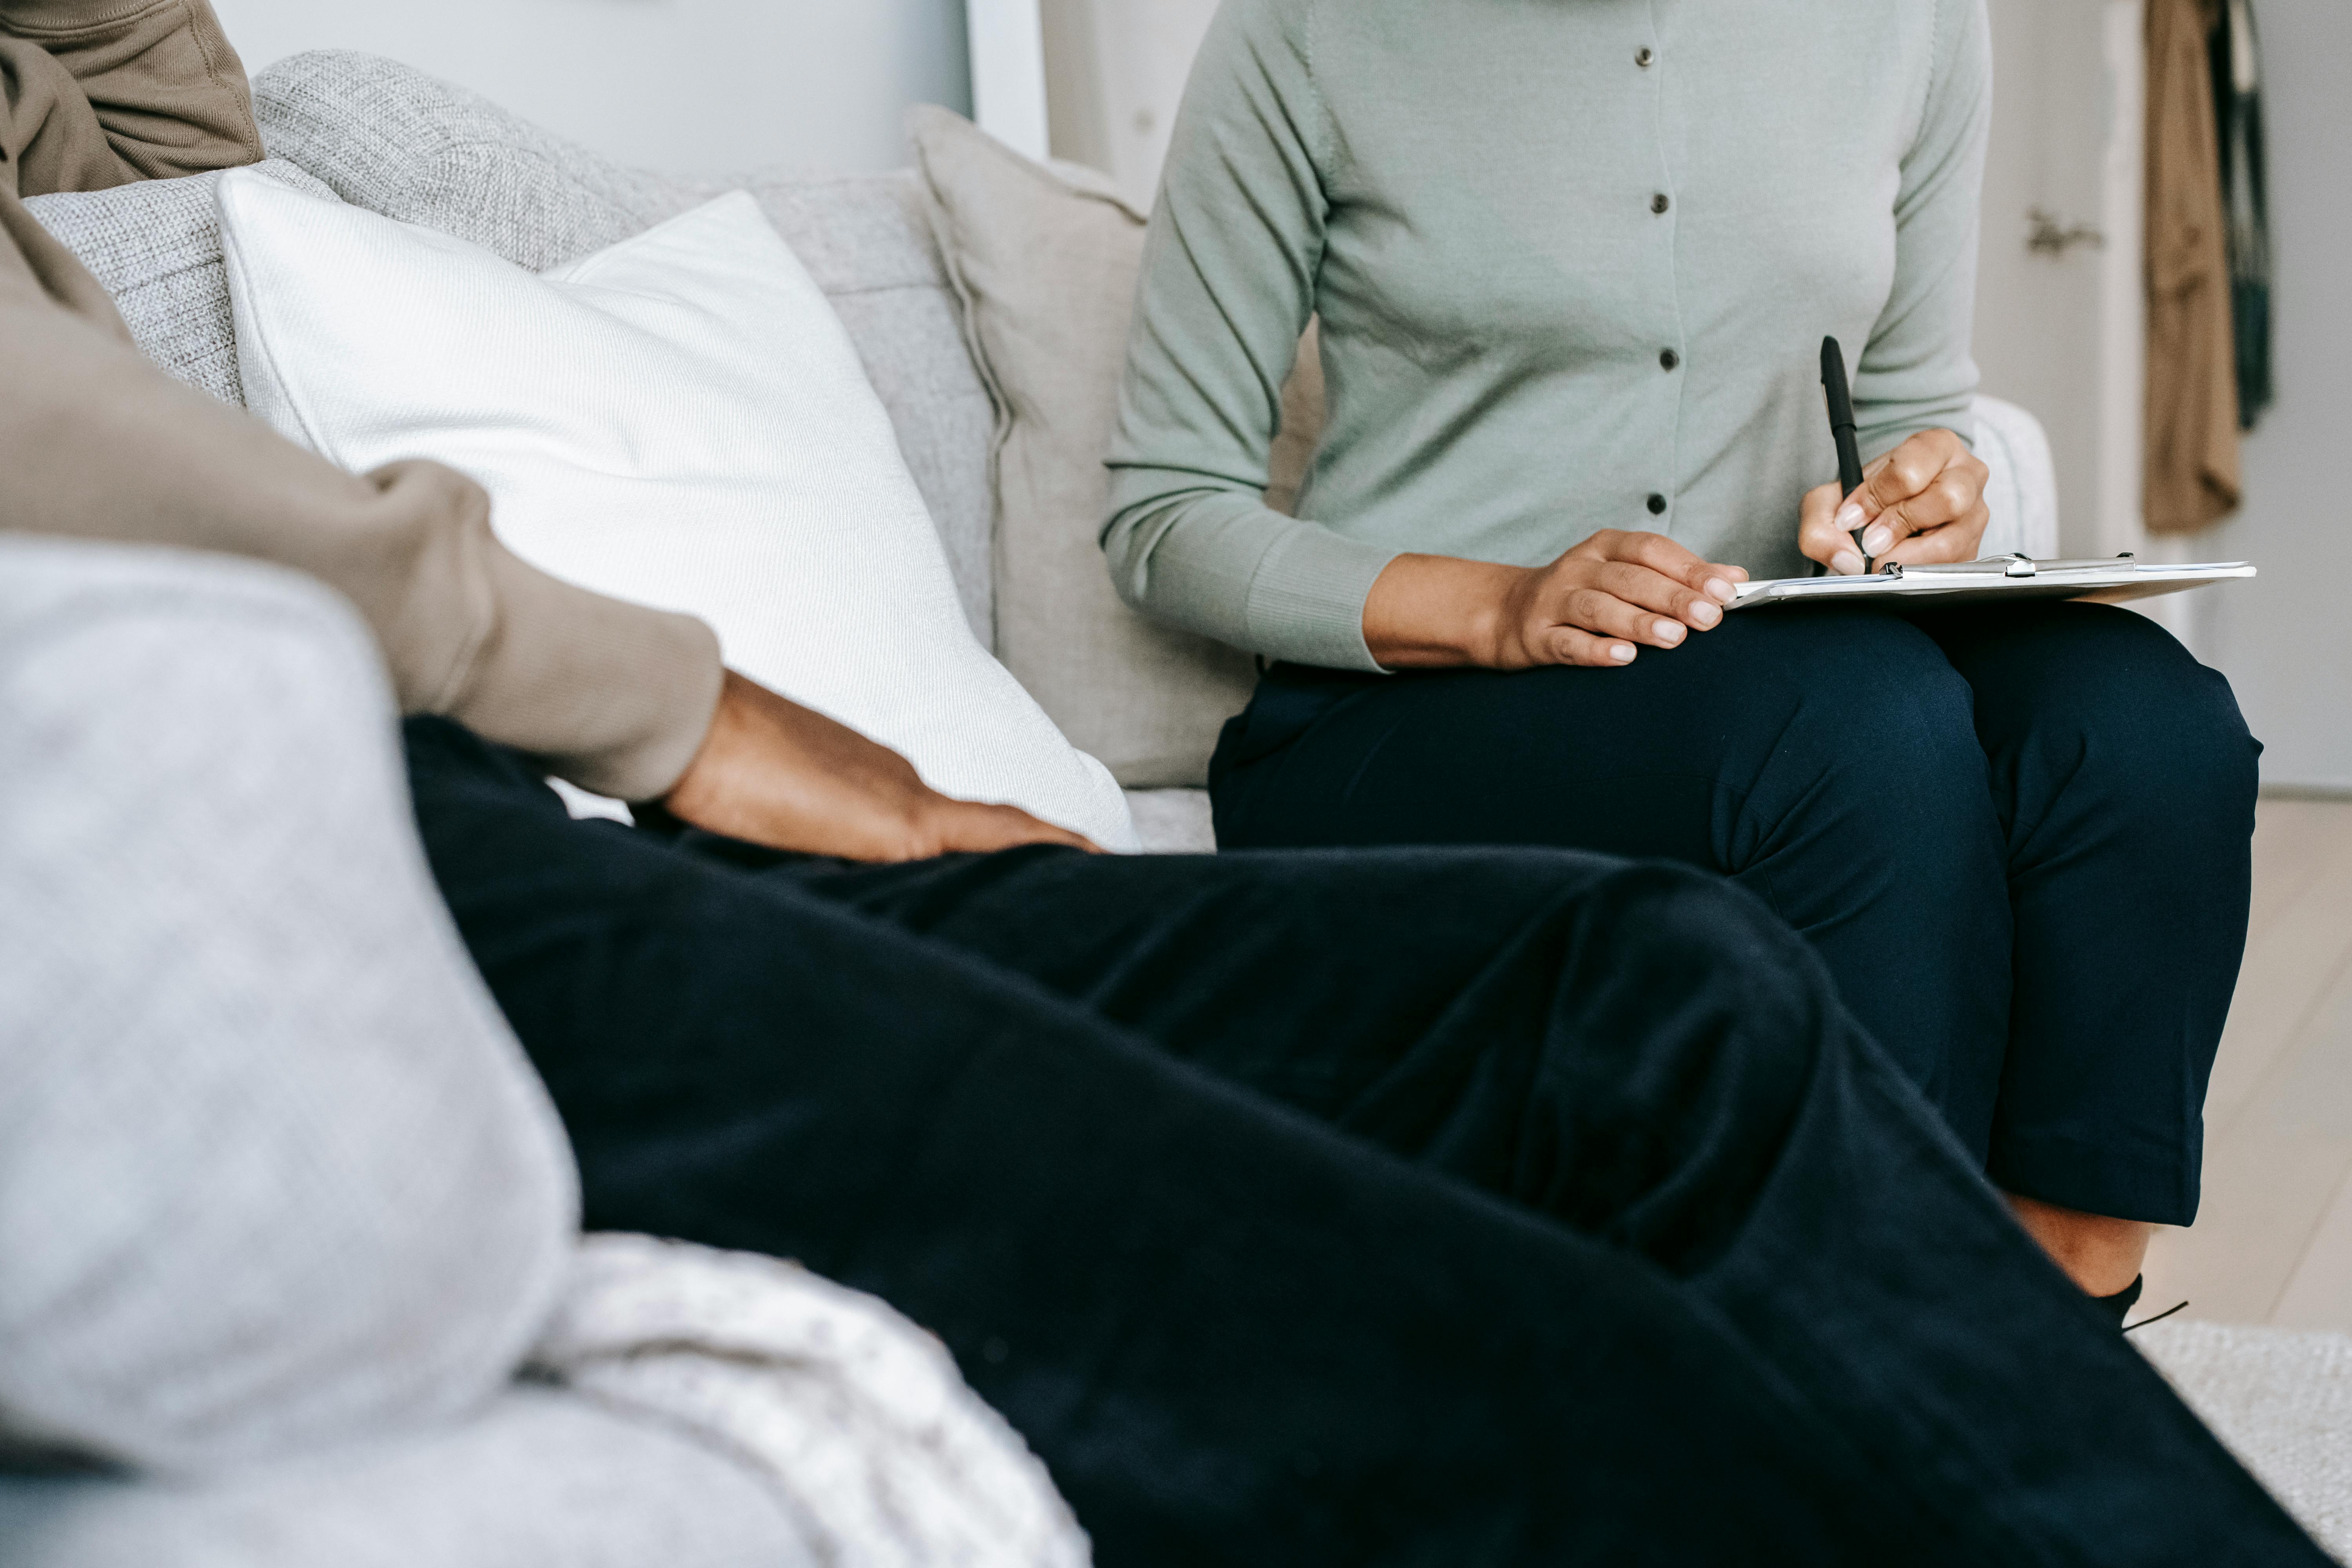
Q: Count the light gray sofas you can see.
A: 1